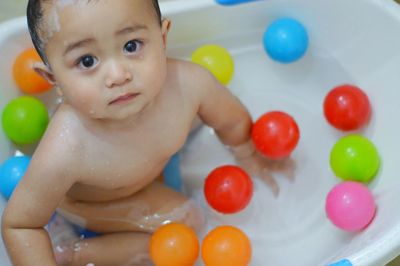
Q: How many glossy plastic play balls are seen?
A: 12